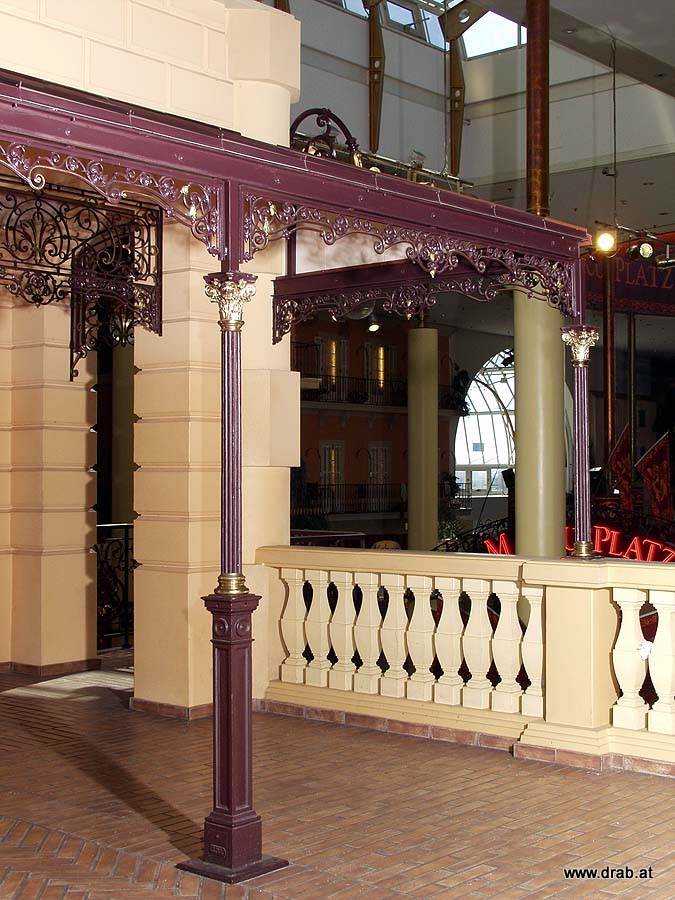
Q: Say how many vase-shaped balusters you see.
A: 12